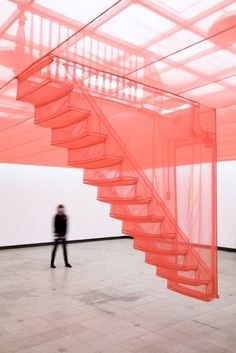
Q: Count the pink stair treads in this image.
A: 12